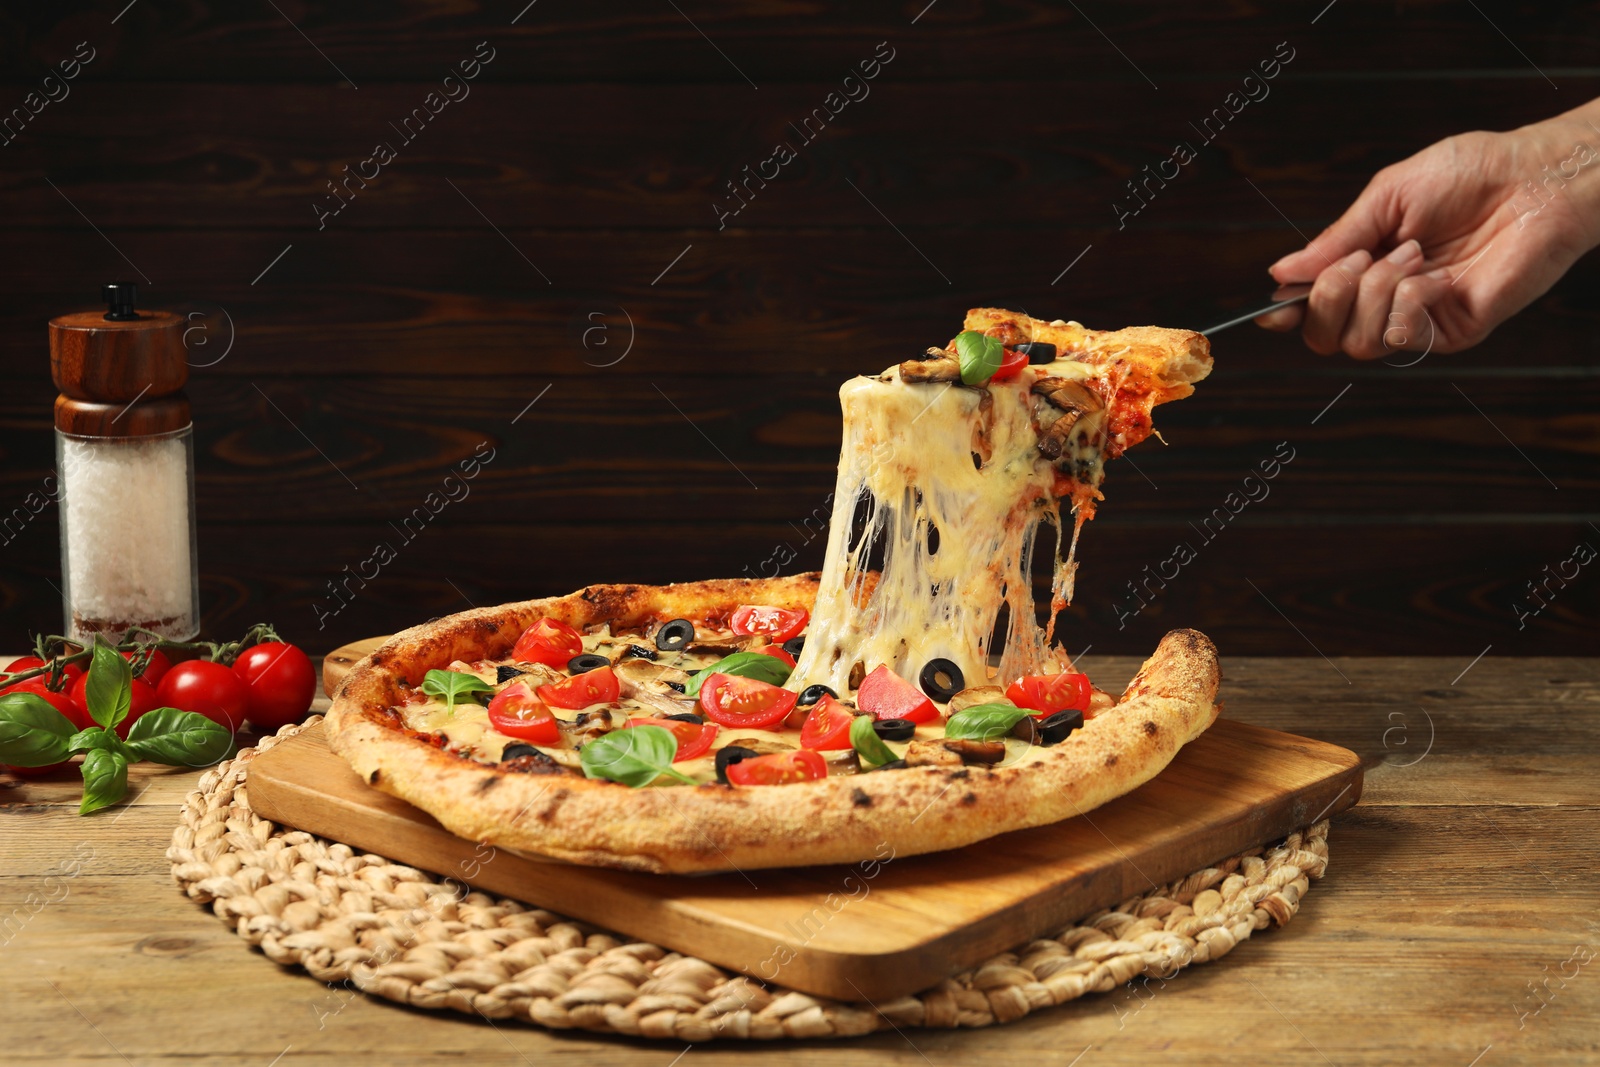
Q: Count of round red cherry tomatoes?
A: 6